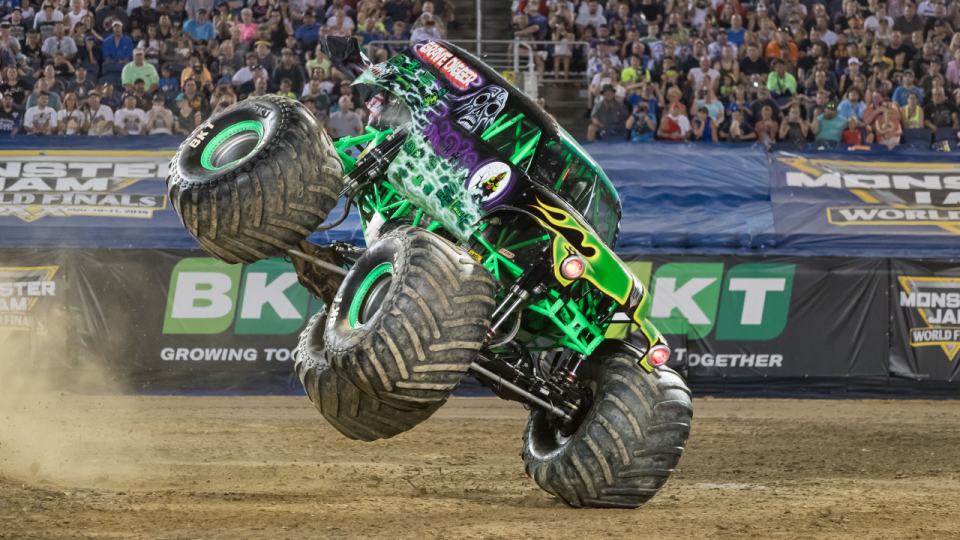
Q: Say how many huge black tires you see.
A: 4